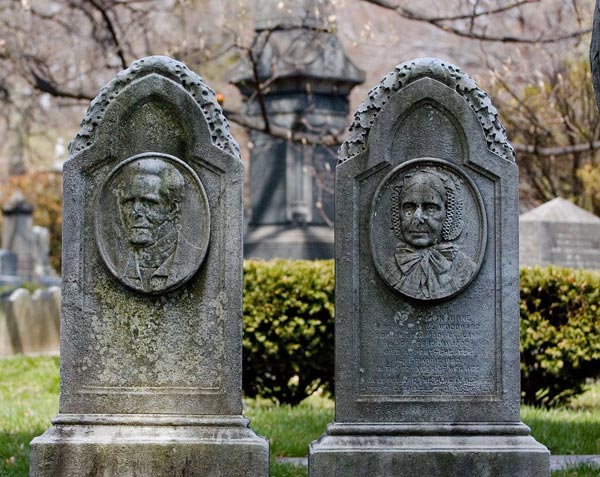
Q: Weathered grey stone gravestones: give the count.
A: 2